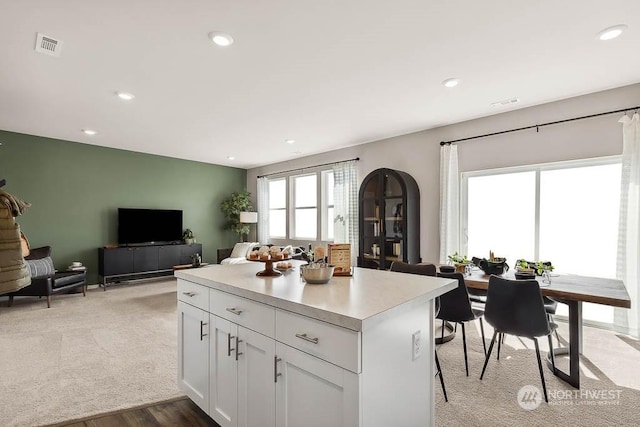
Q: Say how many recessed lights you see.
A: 7